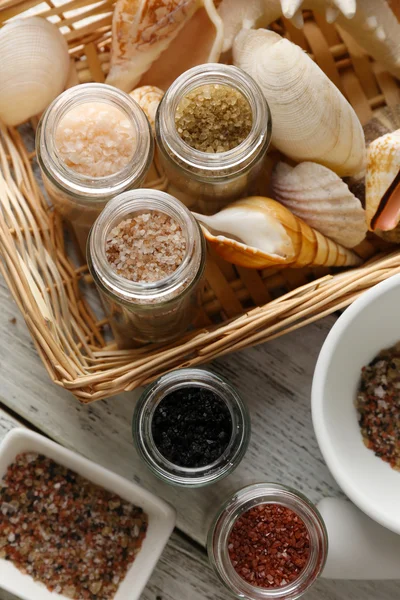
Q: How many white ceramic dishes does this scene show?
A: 2